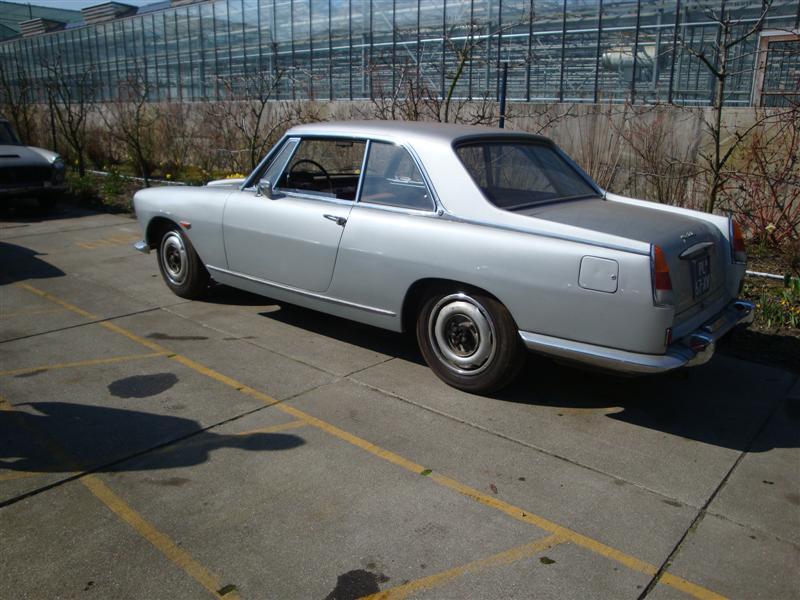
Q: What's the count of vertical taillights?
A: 2